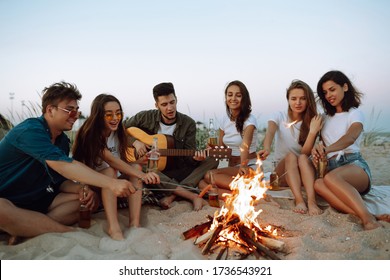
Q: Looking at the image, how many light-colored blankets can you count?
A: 1